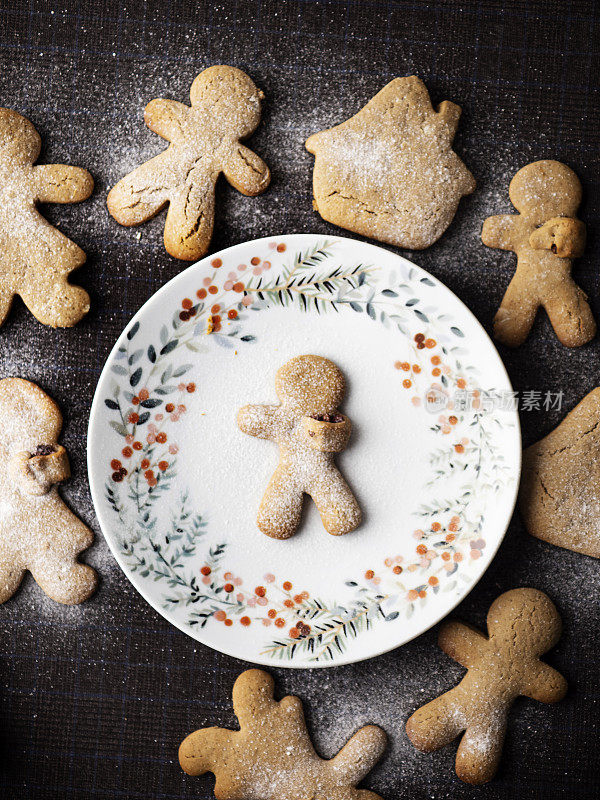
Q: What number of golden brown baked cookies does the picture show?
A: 9